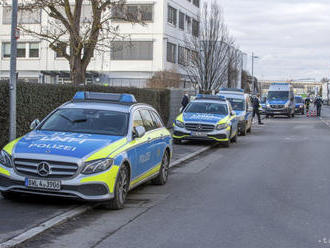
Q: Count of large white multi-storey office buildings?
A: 1